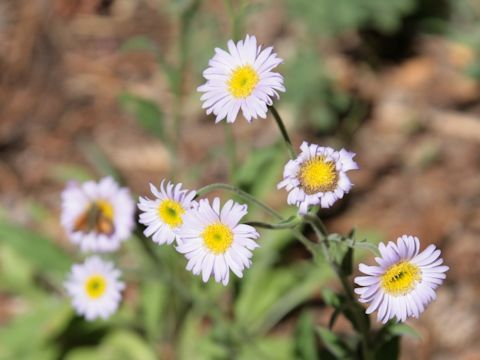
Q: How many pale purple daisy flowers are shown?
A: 7